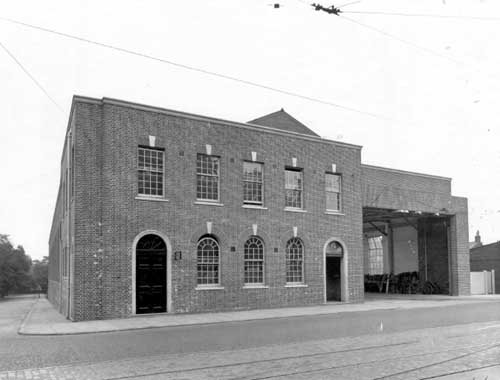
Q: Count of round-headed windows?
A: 3